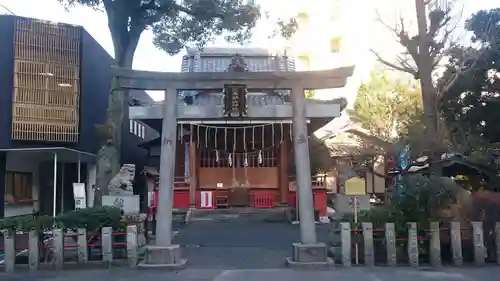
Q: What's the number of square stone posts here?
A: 14